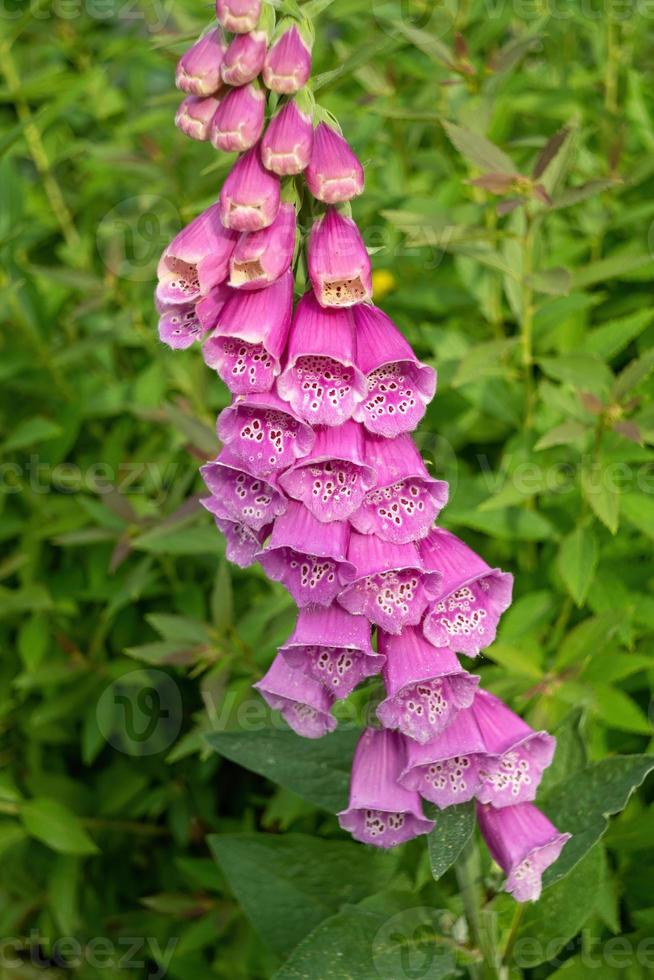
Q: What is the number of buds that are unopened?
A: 9